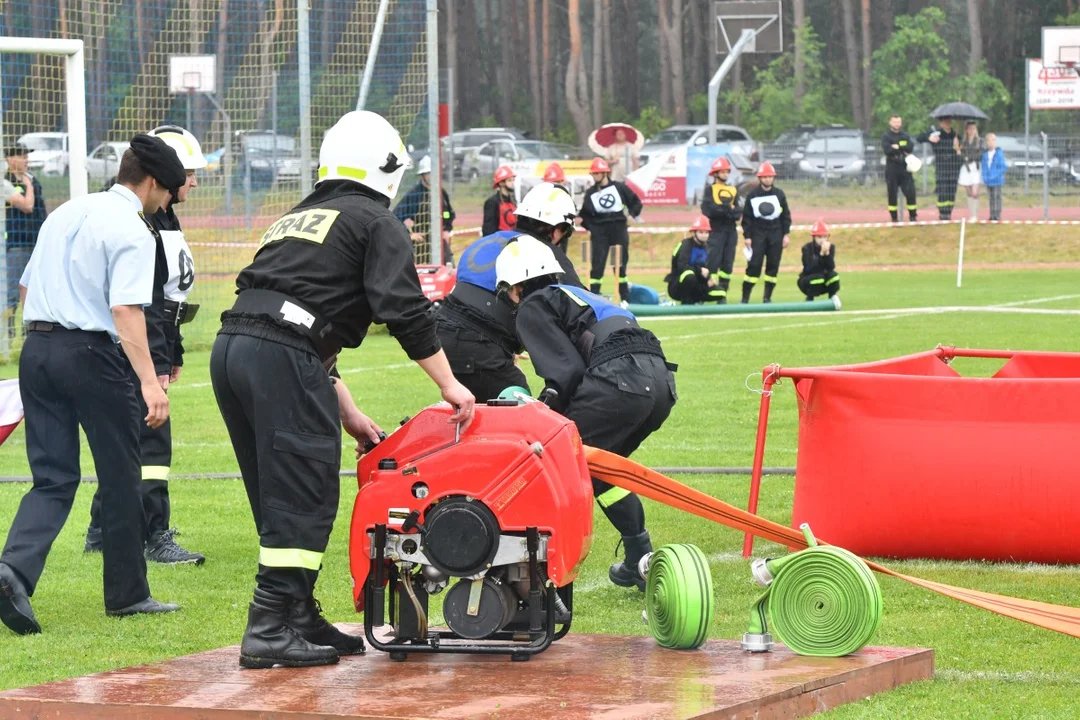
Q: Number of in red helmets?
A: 7